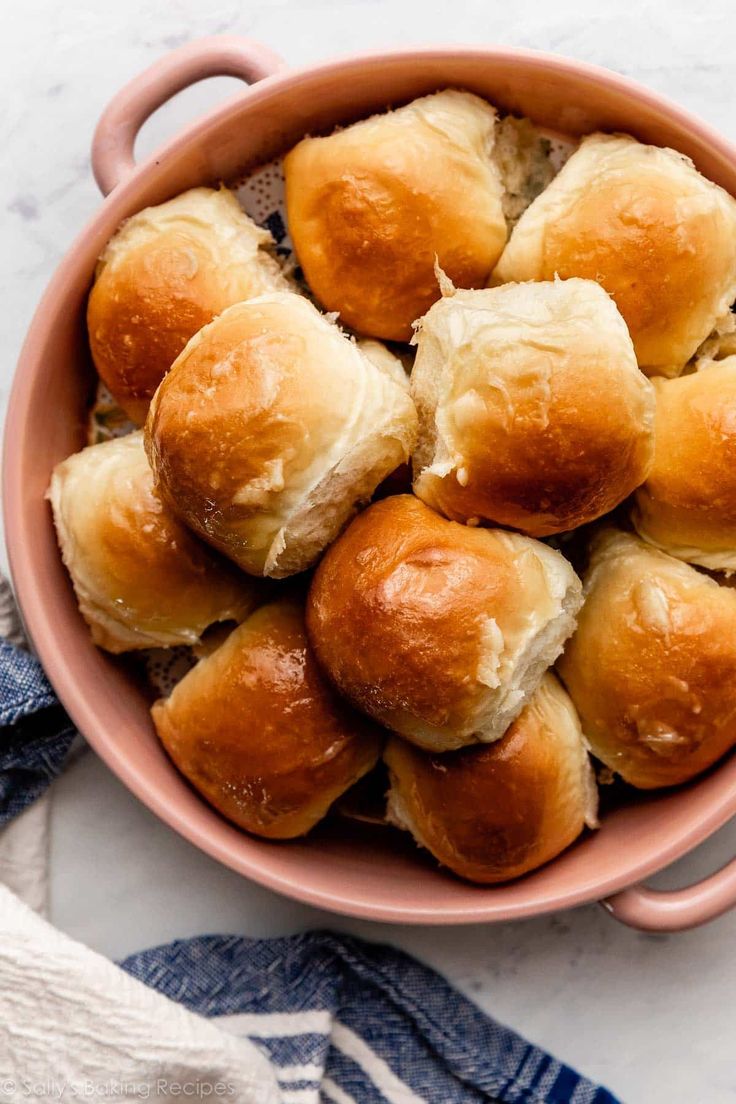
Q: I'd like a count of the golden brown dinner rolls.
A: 11